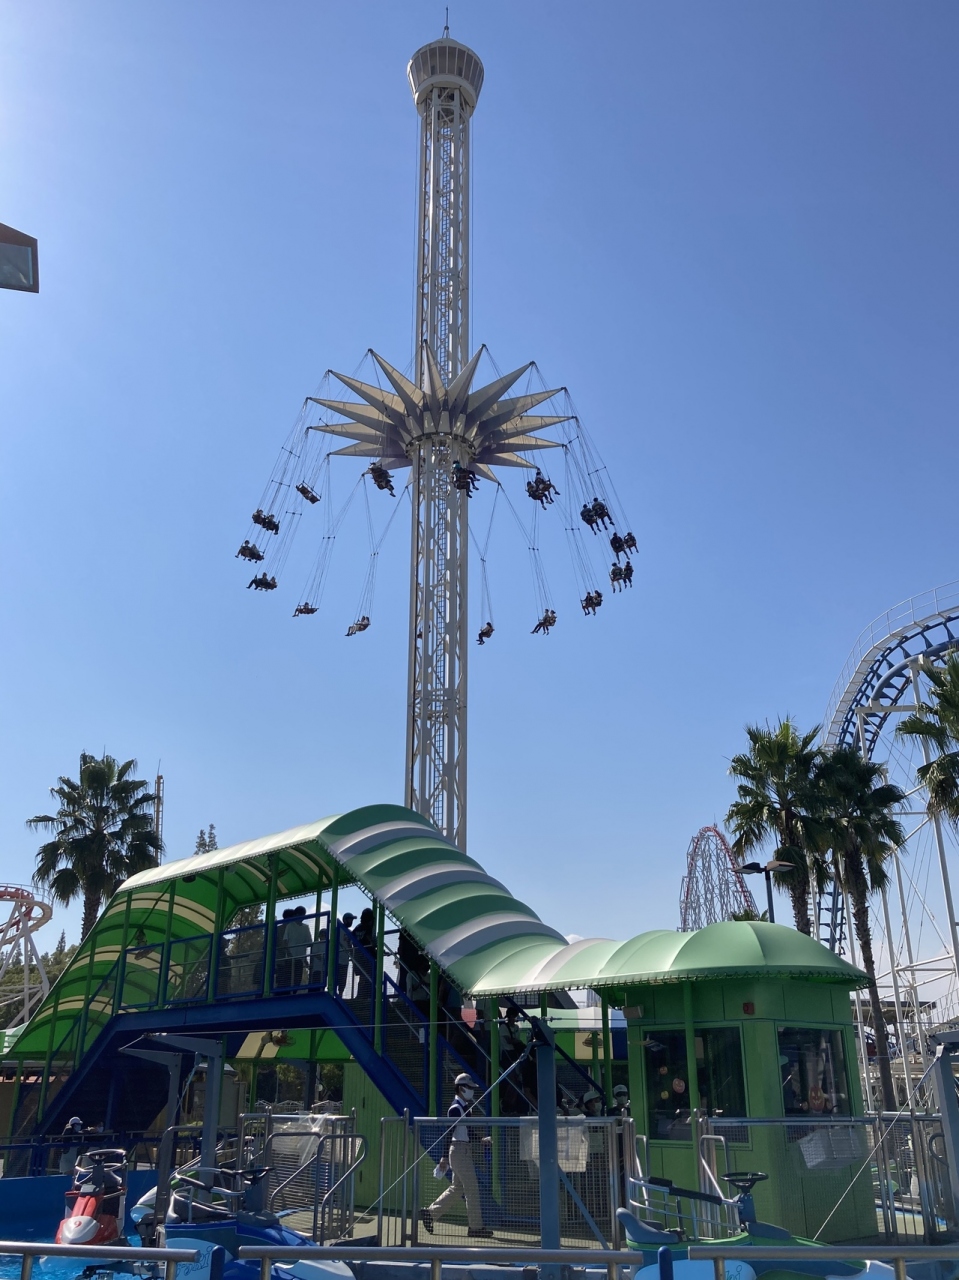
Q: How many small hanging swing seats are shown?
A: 15